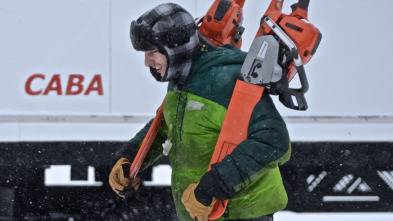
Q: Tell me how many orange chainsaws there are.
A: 2